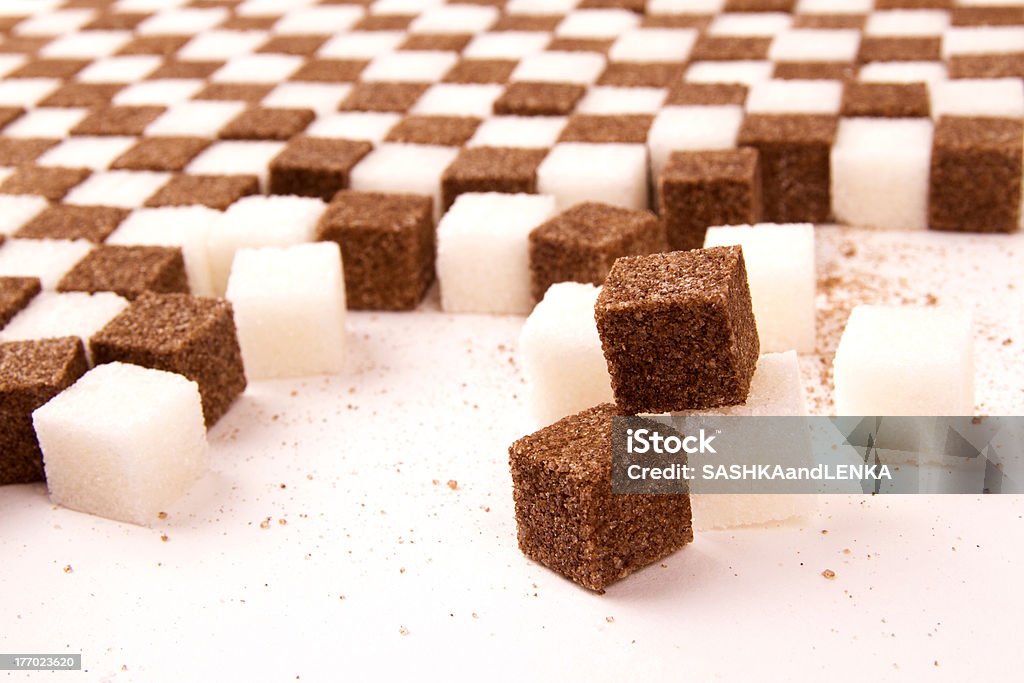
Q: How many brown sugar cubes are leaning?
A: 1